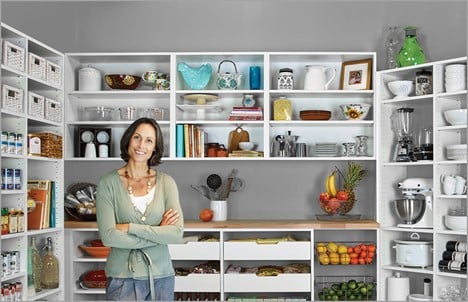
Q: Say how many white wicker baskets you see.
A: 6